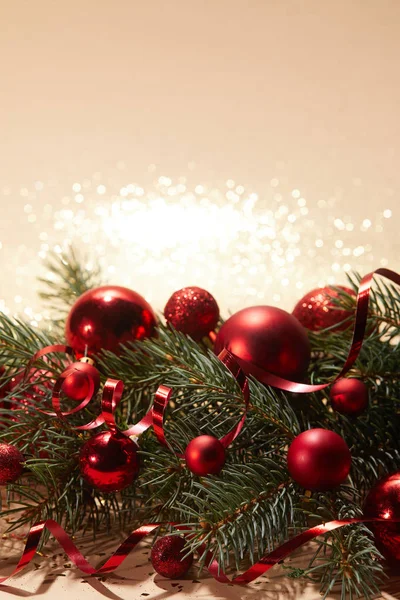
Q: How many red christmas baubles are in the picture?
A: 12